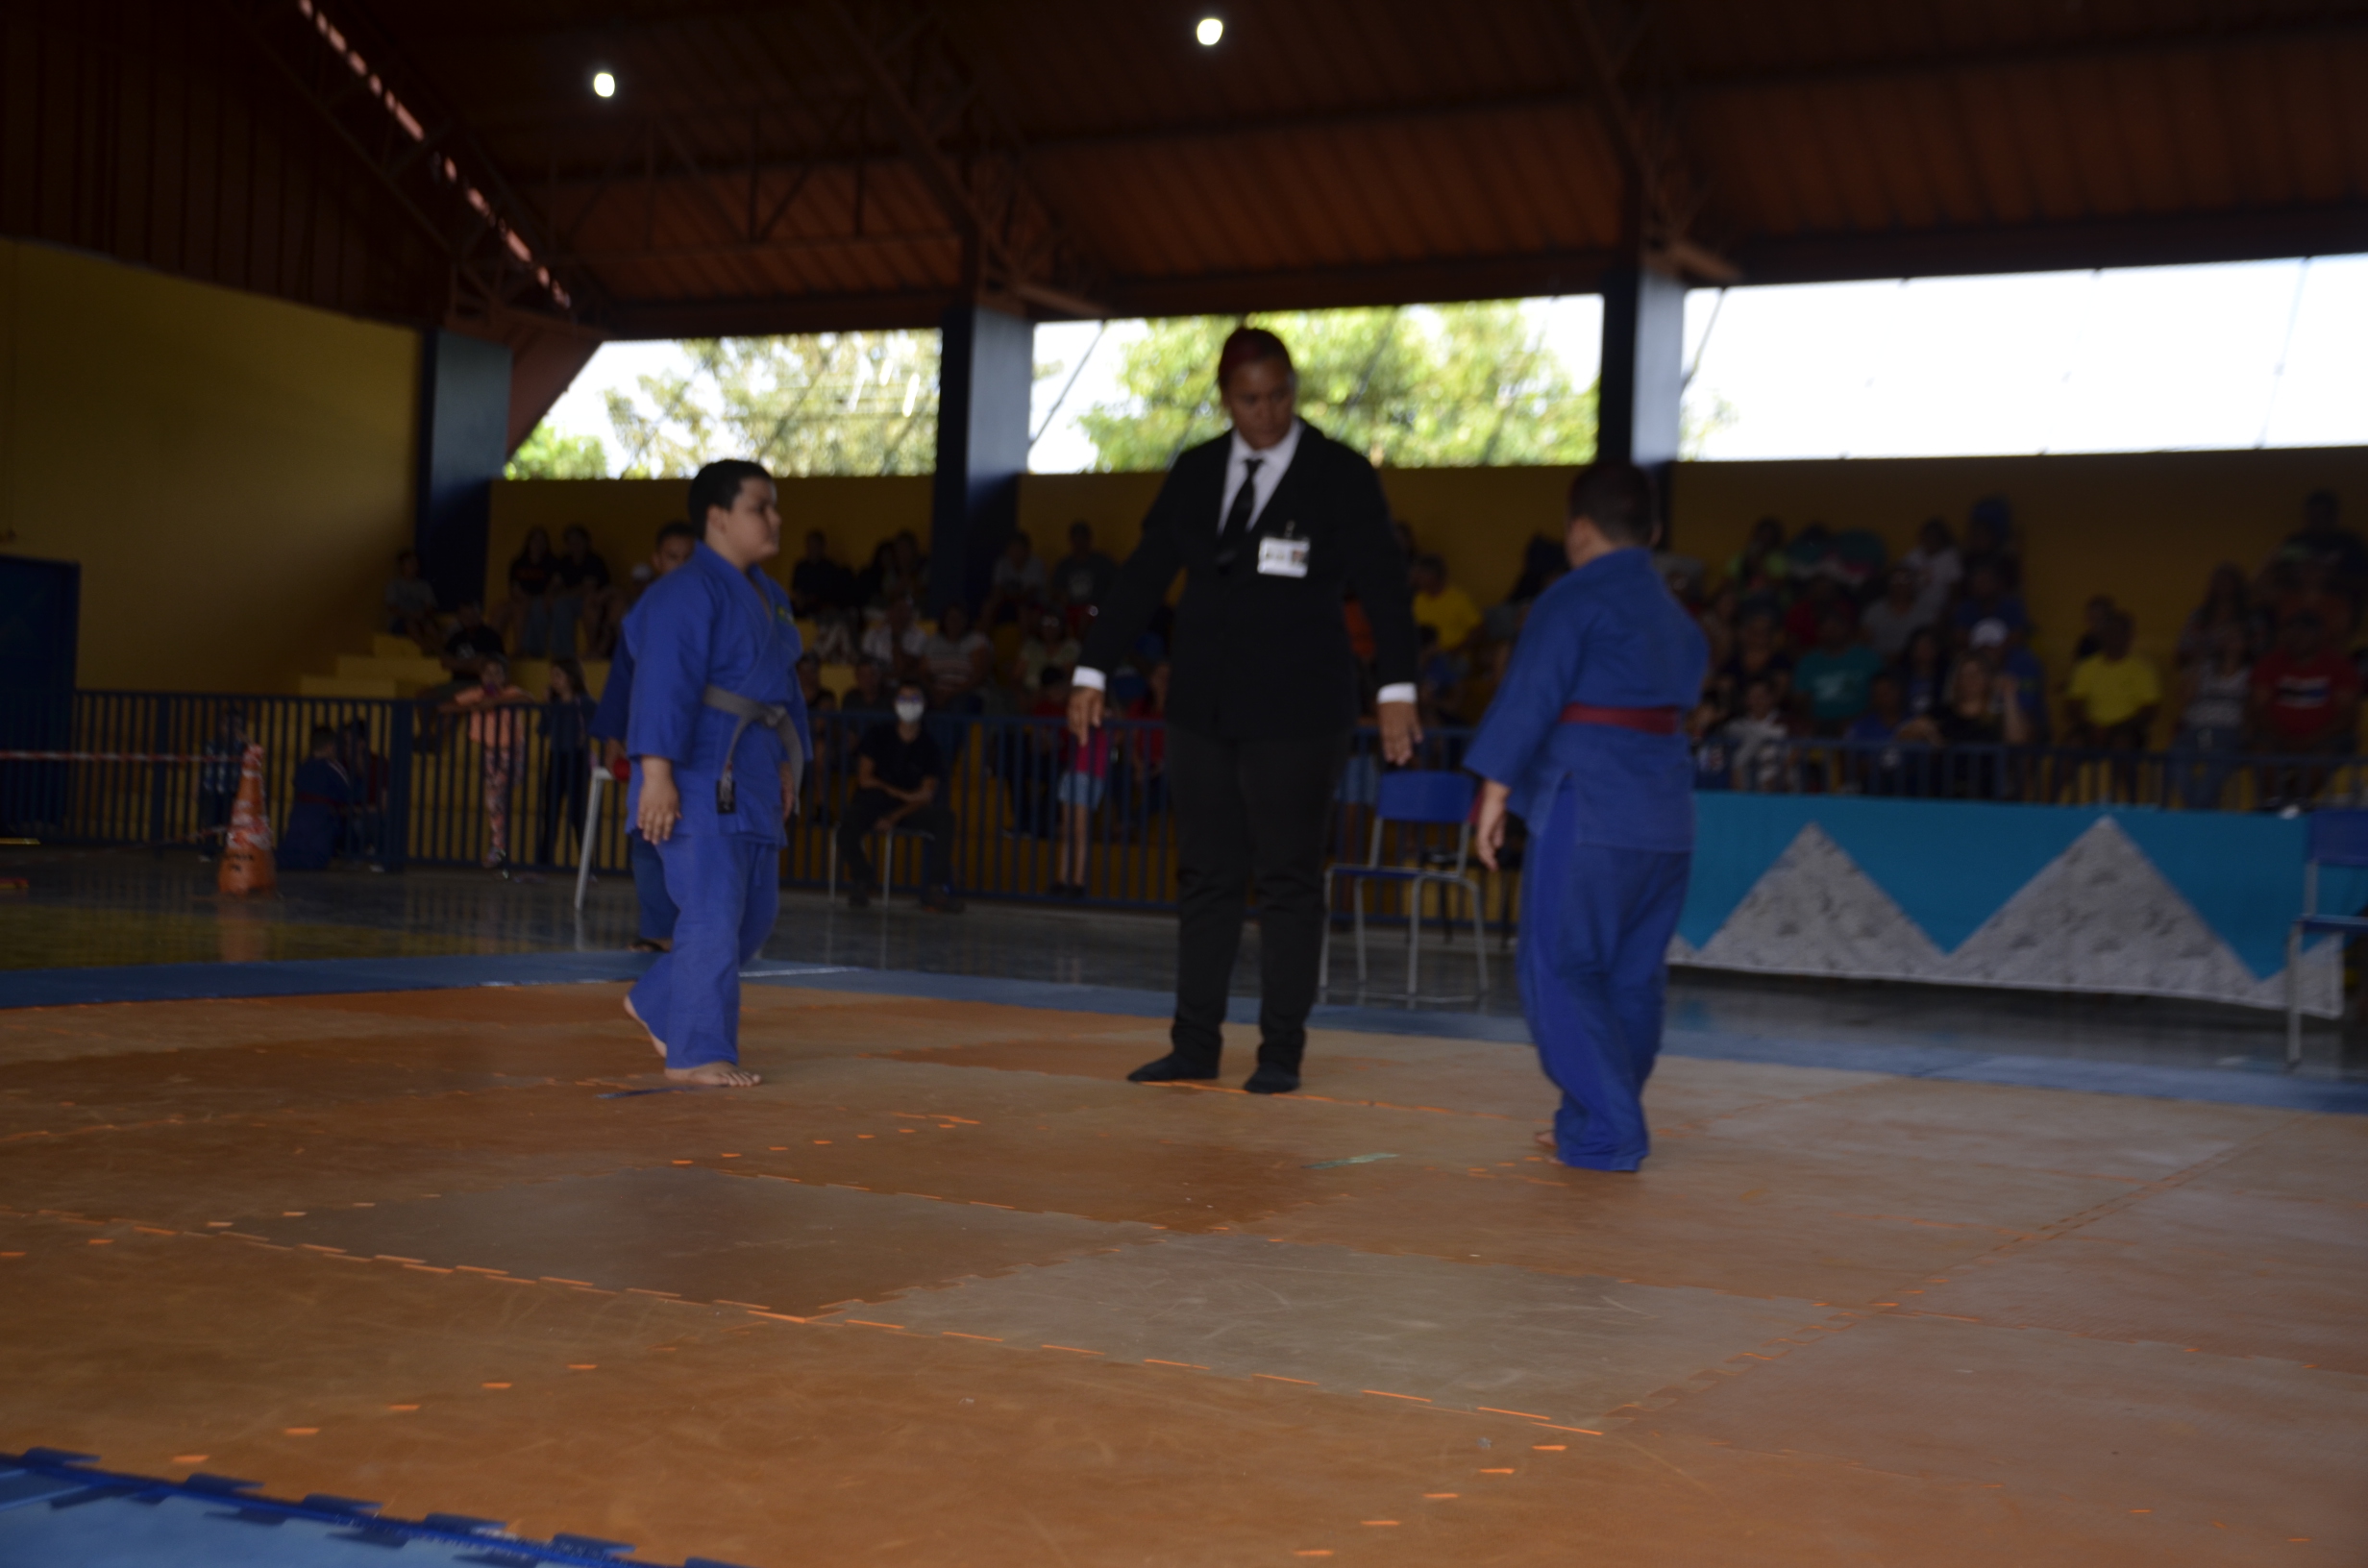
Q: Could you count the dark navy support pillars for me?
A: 3